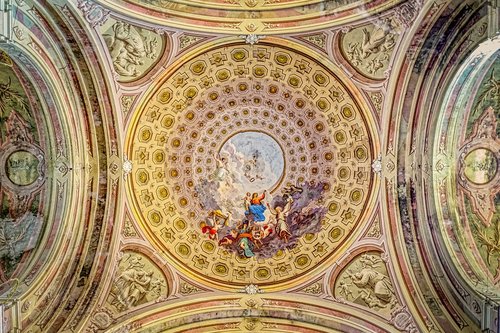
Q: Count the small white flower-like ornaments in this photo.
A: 4